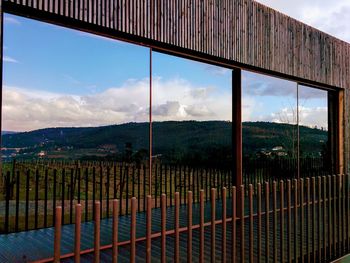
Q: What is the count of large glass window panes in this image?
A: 4